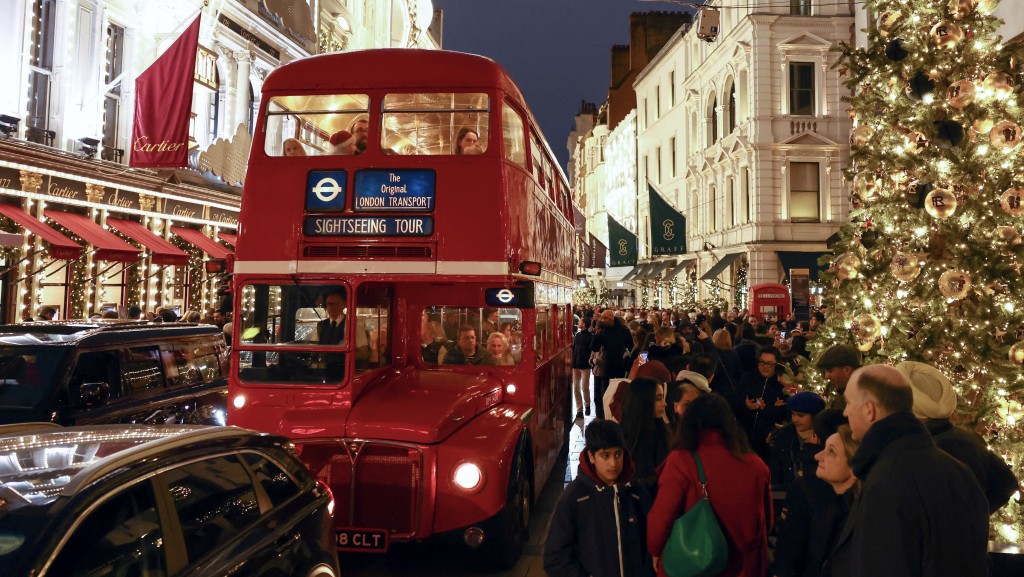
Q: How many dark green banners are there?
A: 2